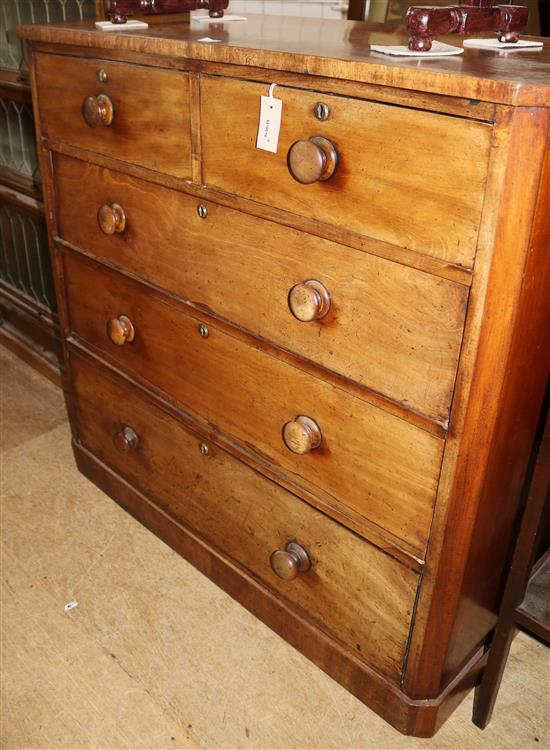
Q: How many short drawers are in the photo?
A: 2